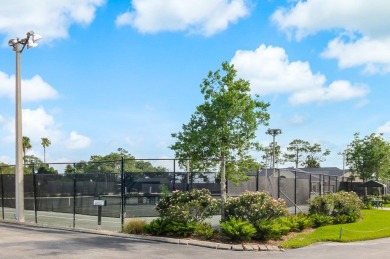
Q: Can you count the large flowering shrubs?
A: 3